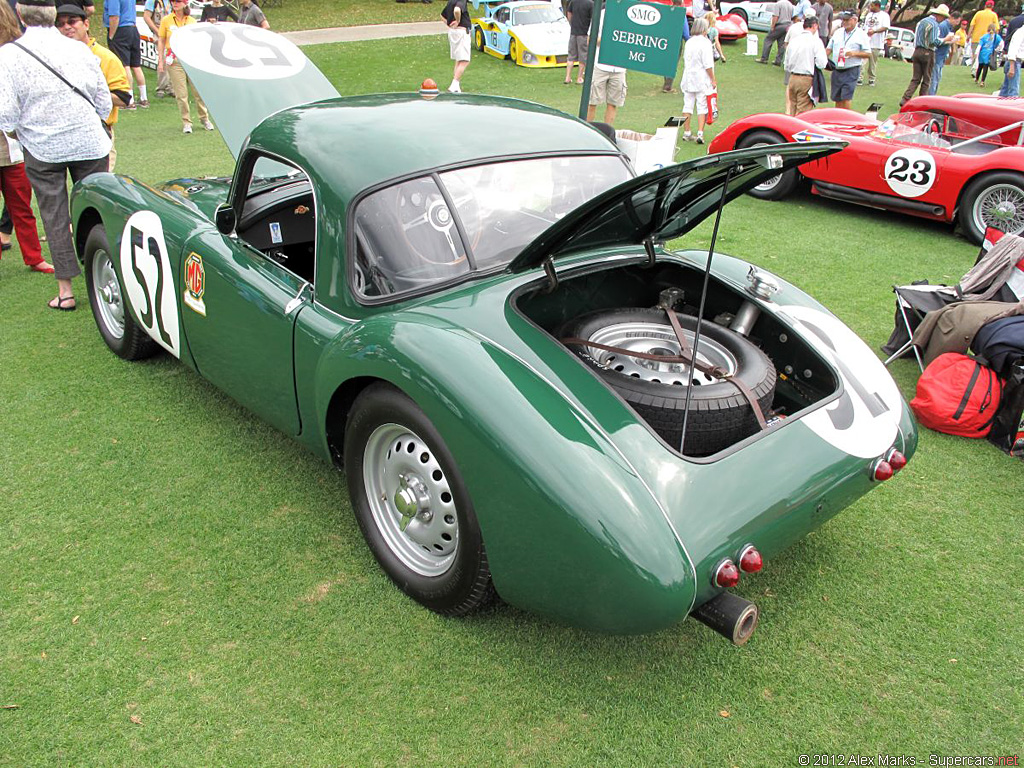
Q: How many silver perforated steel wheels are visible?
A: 3